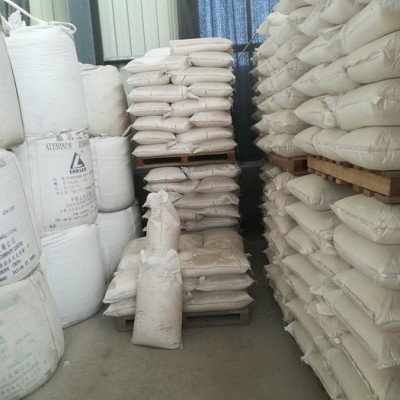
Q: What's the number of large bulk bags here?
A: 9